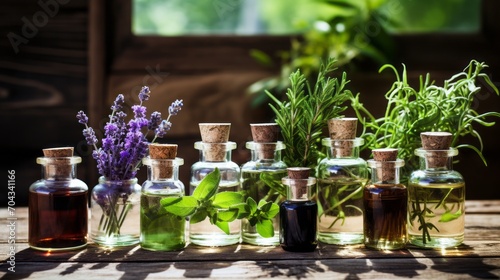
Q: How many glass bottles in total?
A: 9